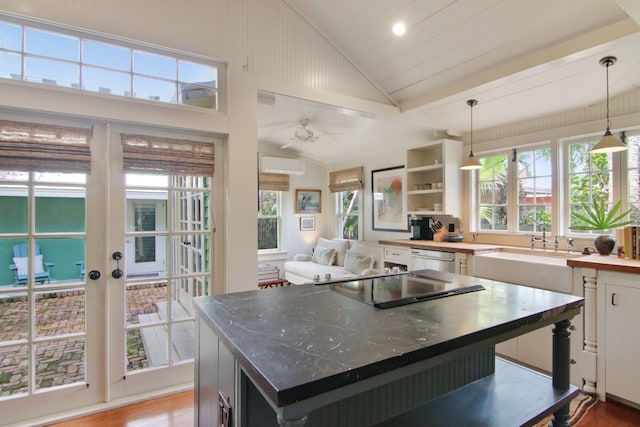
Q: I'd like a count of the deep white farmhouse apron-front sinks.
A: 1